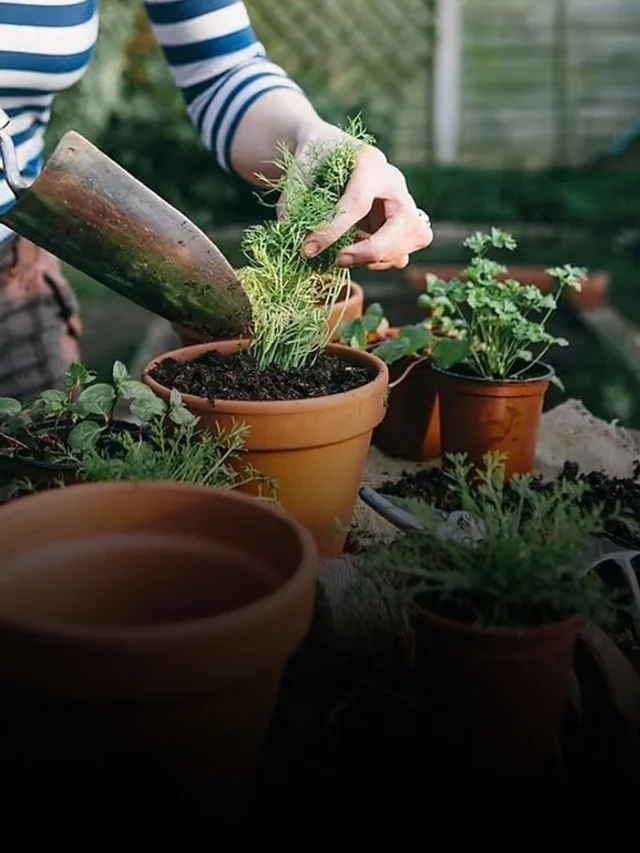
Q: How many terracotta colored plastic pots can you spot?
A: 3